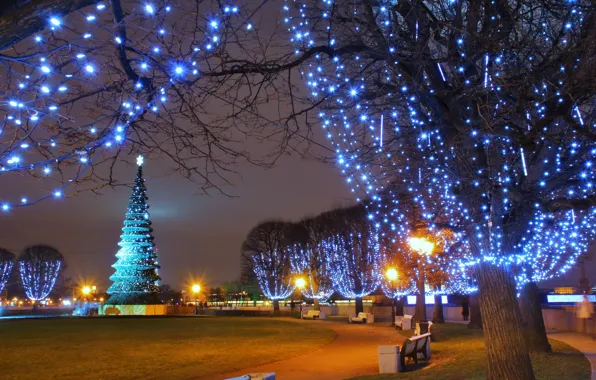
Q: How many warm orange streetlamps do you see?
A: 5